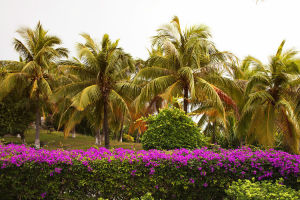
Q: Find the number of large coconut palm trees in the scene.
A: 4